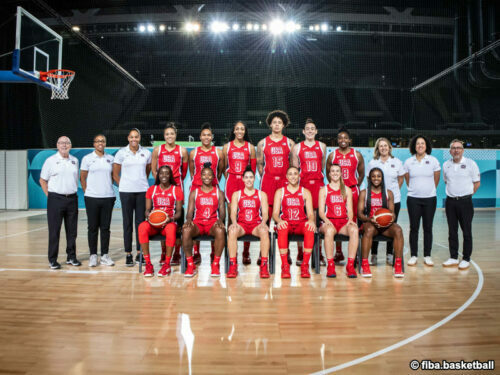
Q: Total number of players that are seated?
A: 6